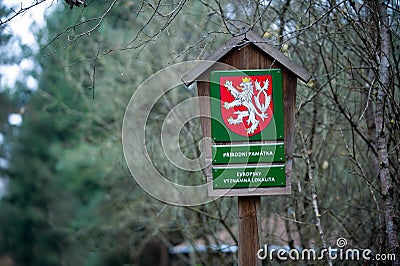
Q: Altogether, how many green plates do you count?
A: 3